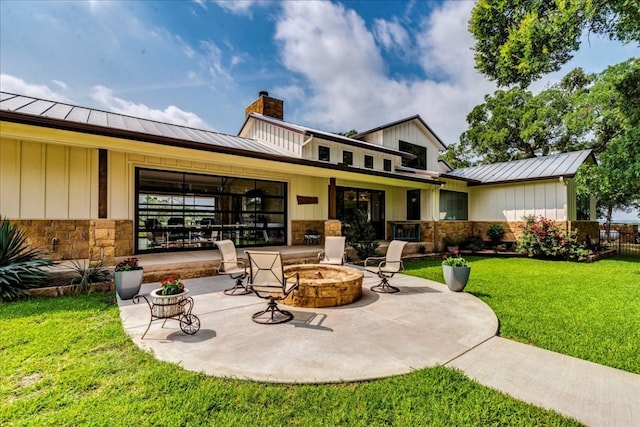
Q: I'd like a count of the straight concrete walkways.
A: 1